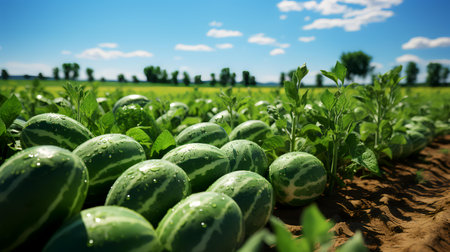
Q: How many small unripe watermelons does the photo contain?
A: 0